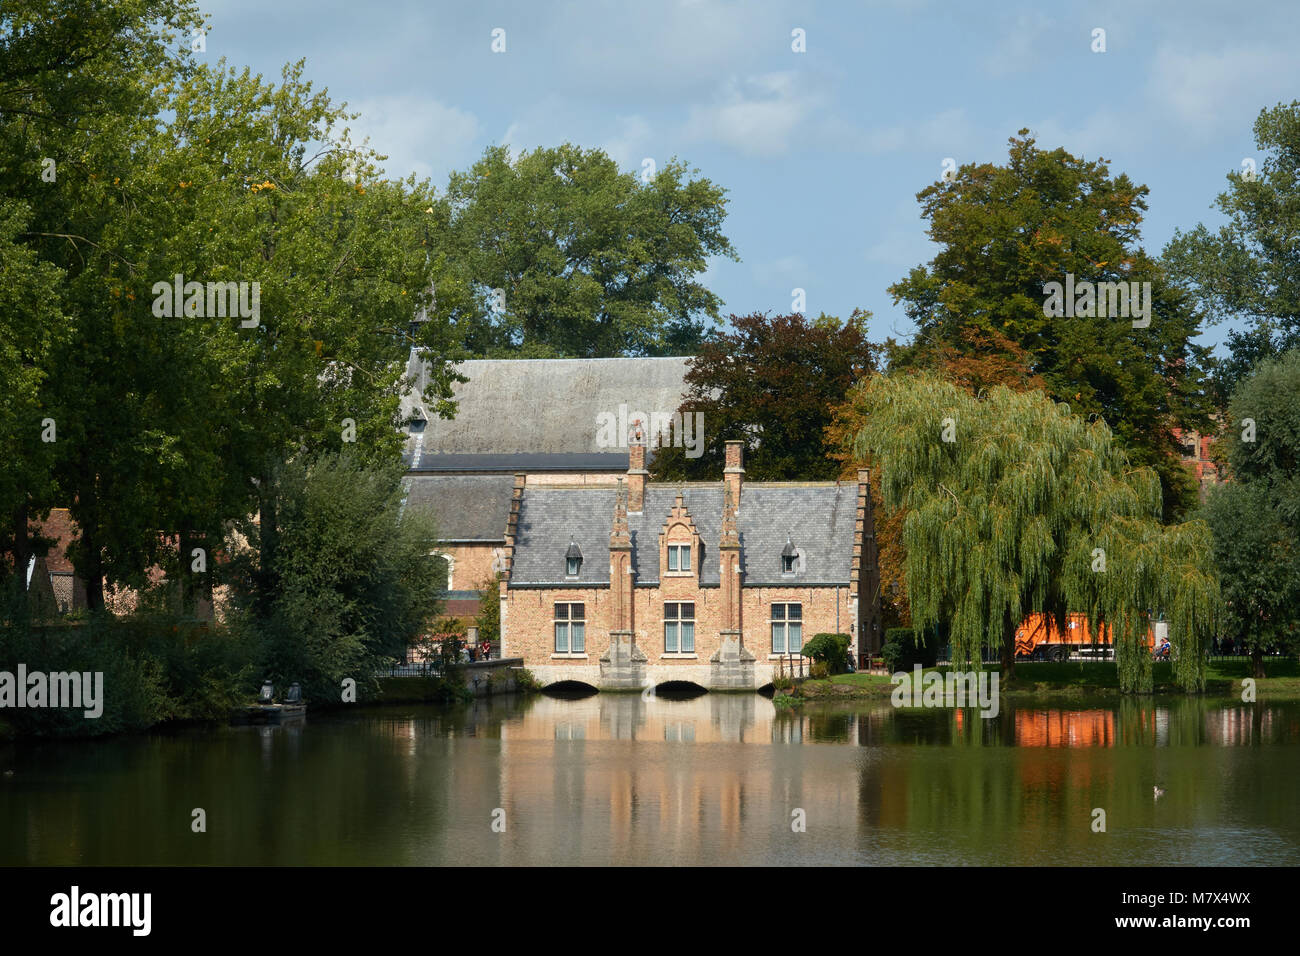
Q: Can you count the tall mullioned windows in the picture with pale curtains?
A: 3